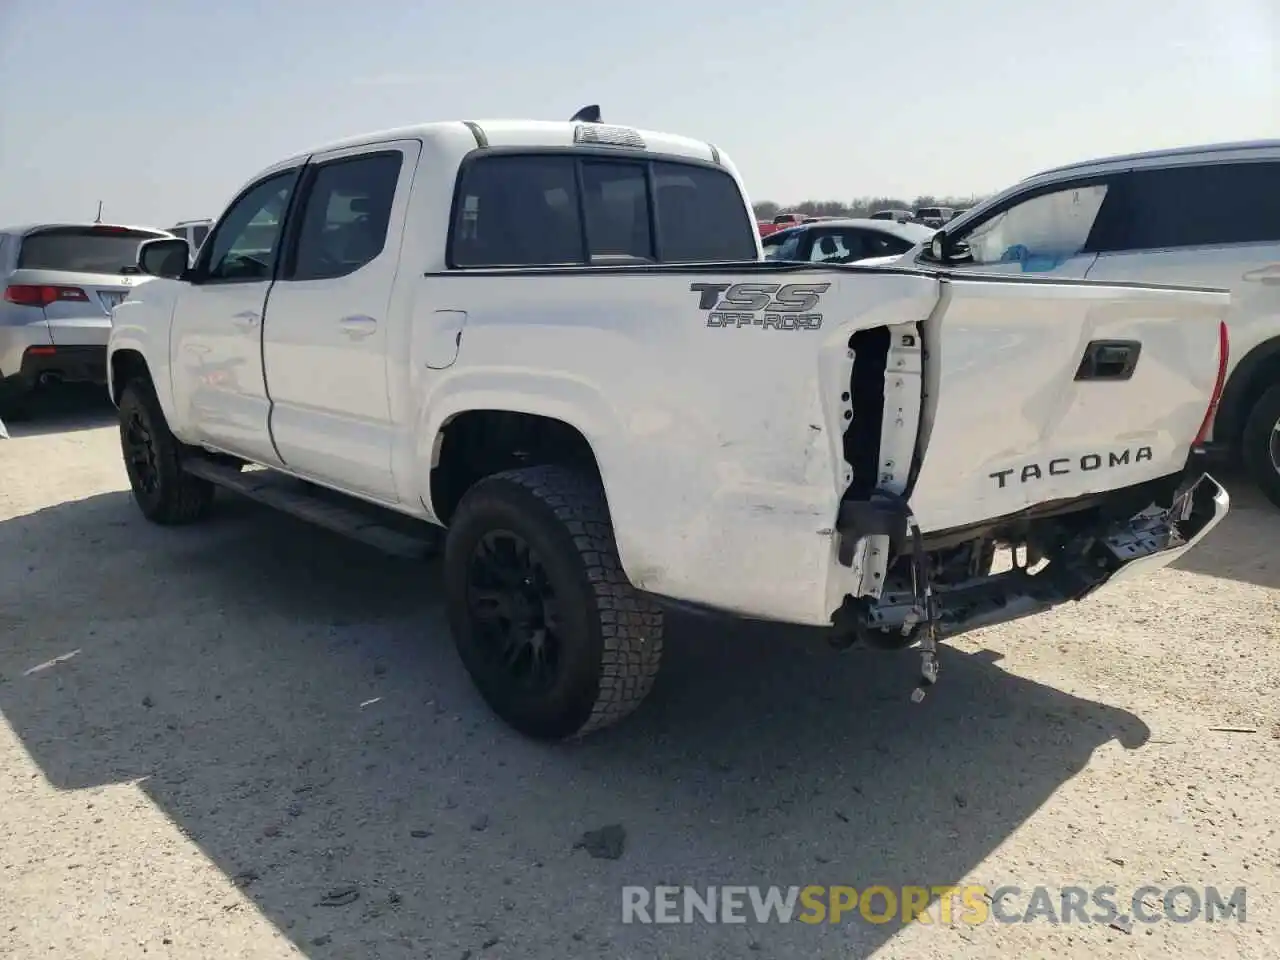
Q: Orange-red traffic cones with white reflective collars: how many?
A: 0